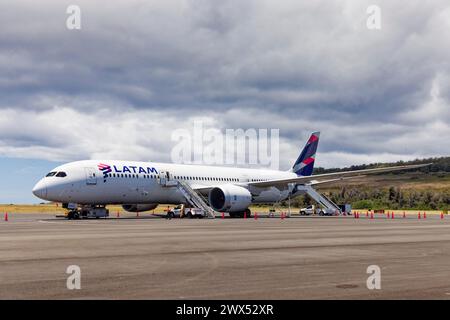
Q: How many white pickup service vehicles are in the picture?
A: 2